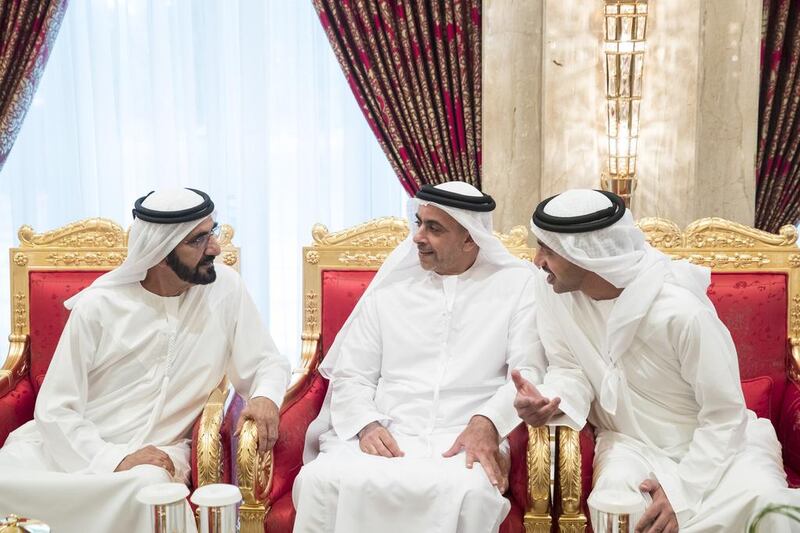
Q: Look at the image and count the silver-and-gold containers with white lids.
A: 3